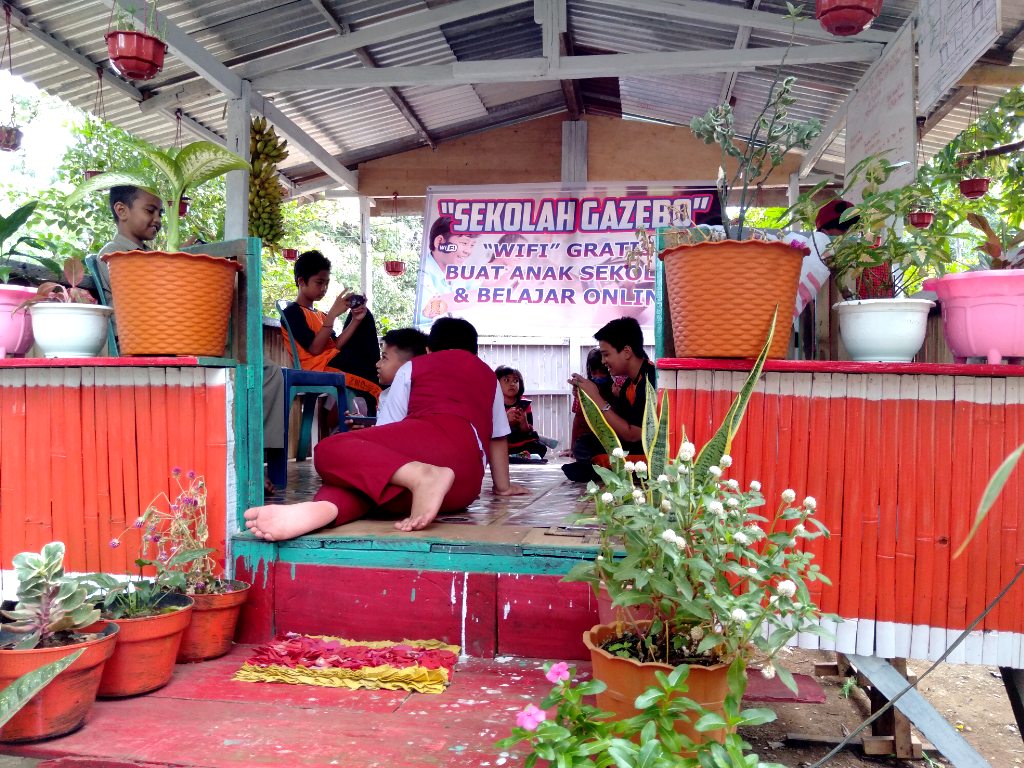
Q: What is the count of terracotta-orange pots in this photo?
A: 6